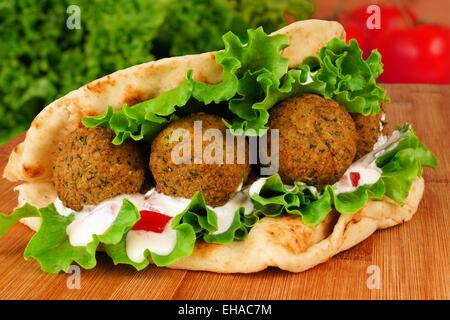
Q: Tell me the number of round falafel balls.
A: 4